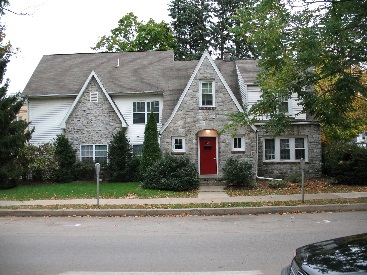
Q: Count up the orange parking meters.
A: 0